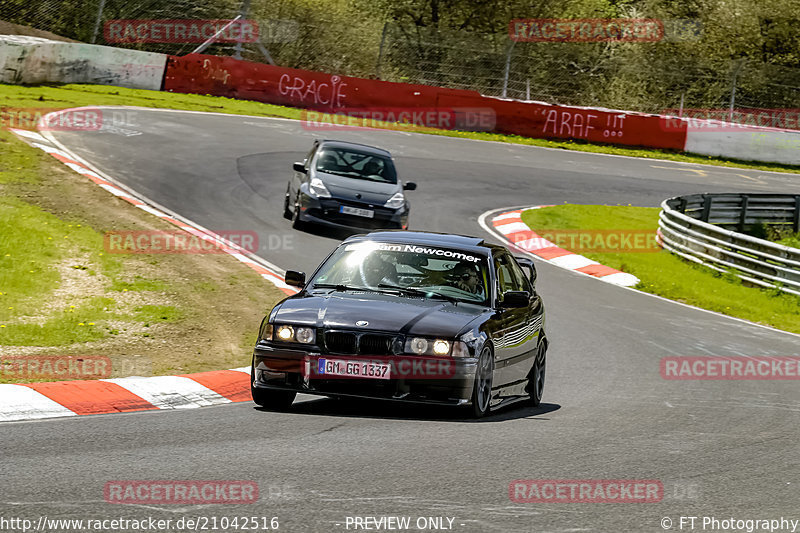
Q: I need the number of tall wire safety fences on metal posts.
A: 1